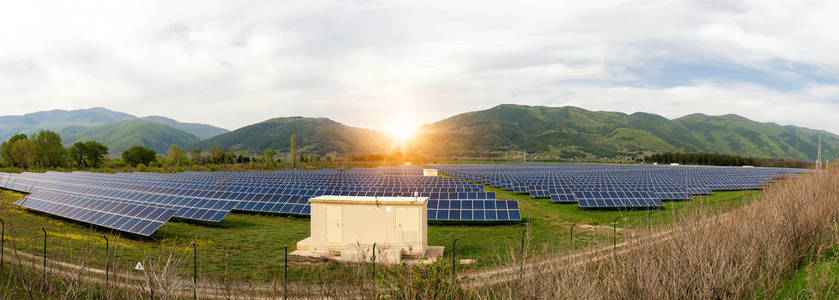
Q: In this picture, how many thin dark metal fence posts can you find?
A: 11